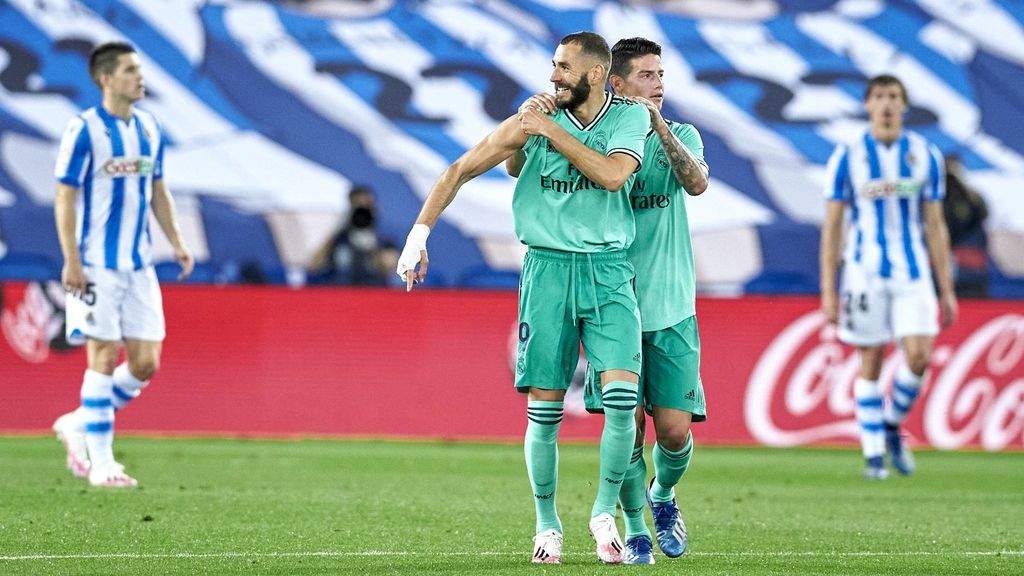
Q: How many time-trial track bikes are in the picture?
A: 0